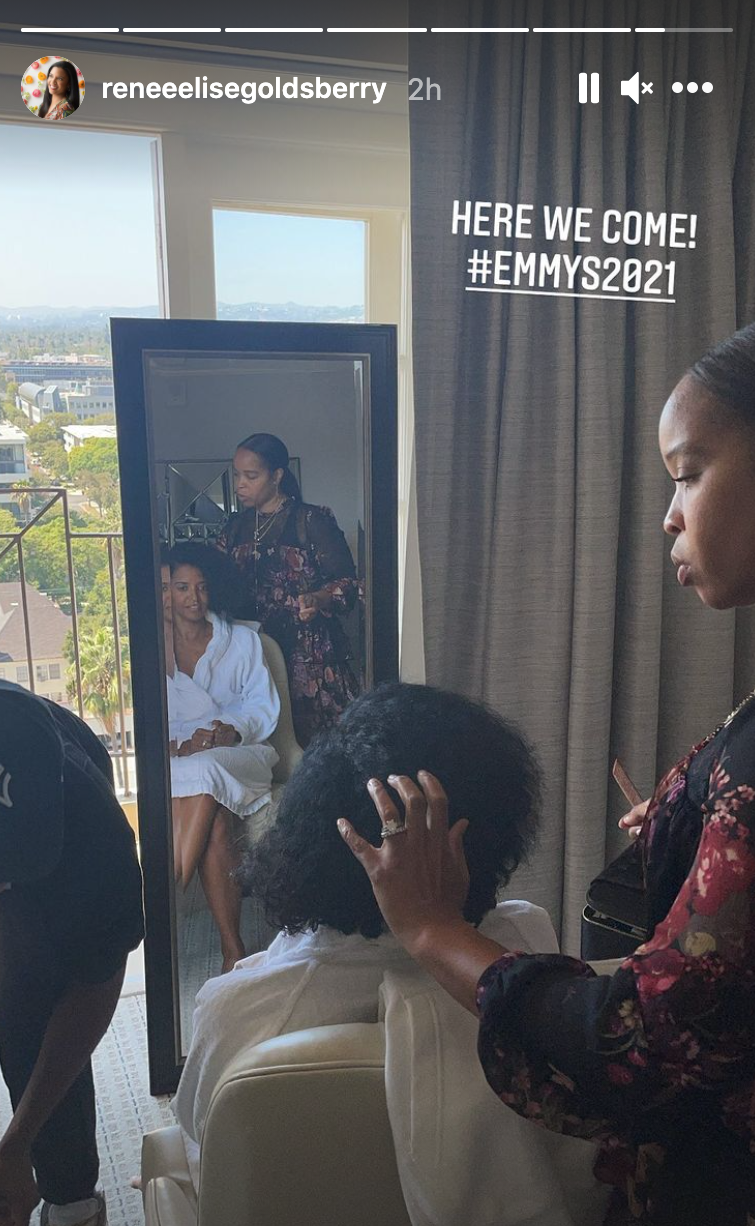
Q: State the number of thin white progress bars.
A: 7